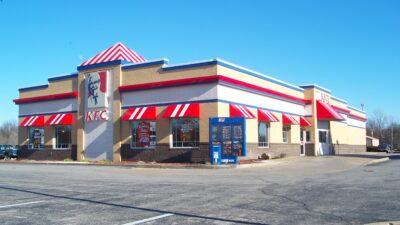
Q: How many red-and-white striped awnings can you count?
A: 9